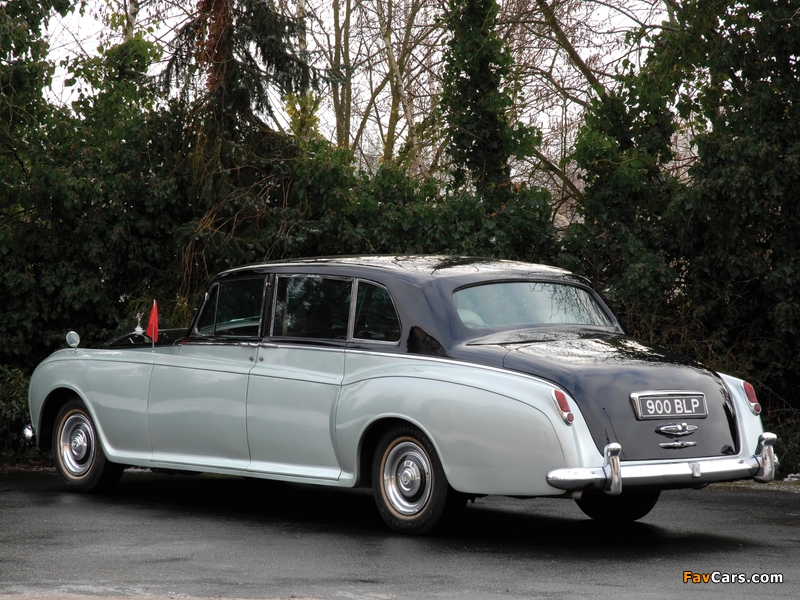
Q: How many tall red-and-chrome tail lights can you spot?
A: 2